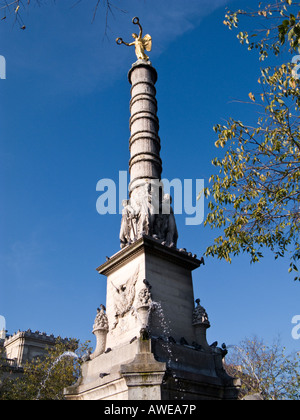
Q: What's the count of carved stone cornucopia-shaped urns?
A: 3